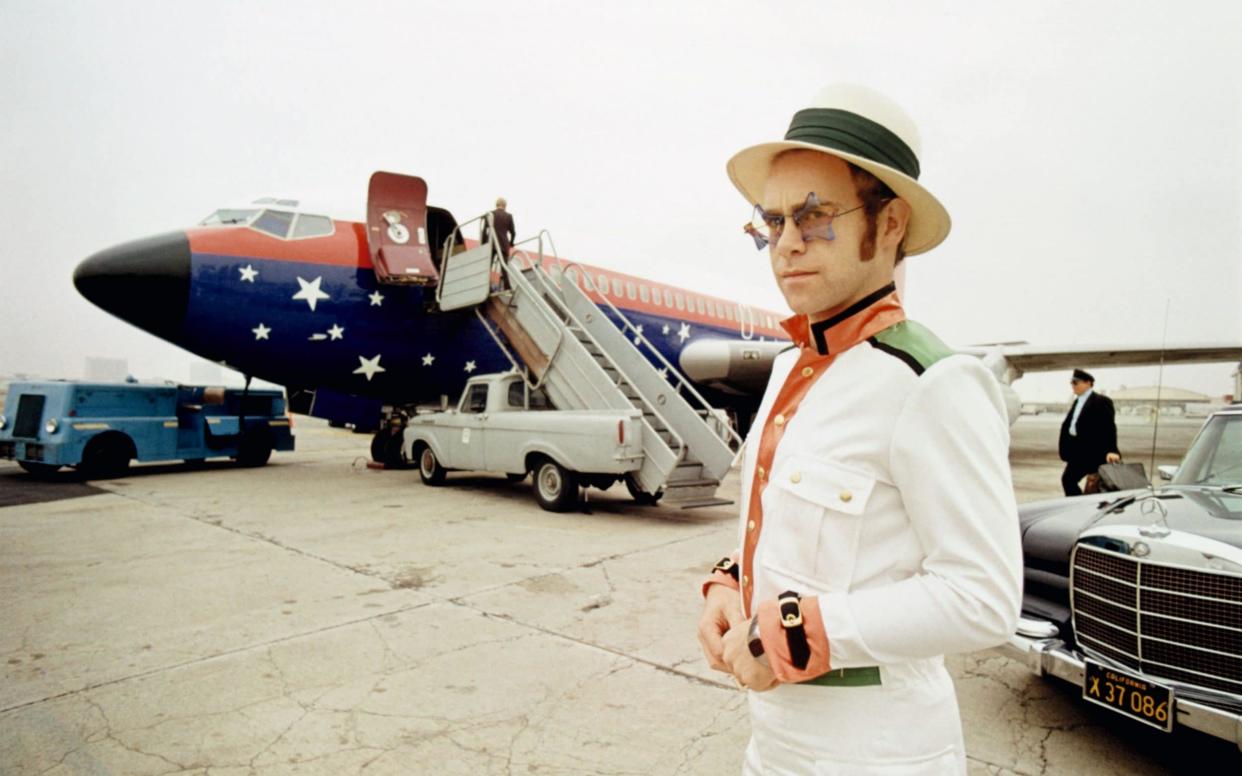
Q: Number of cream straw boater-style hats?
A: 1